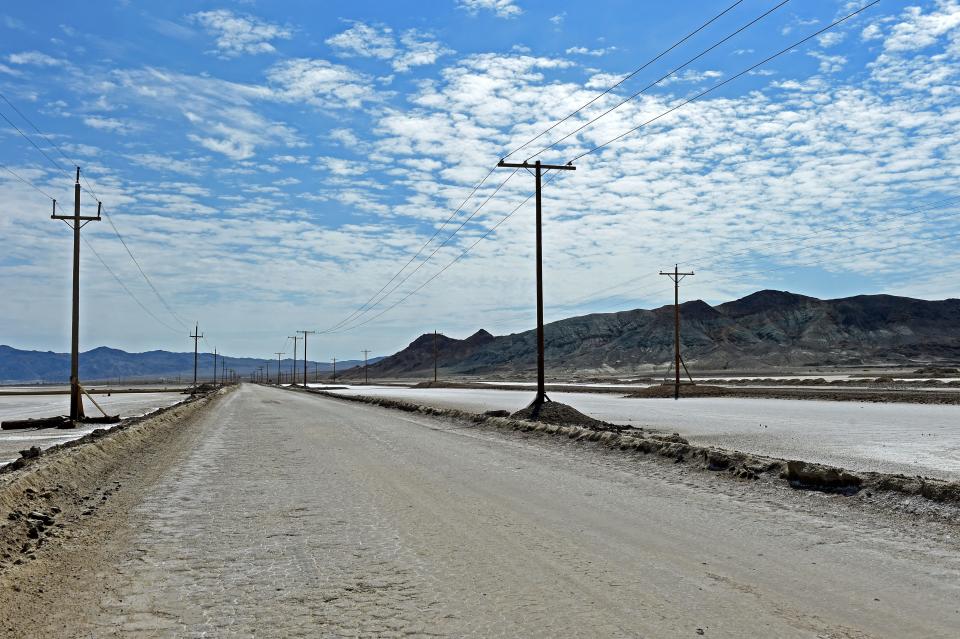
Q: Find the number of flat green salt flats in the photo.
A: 0